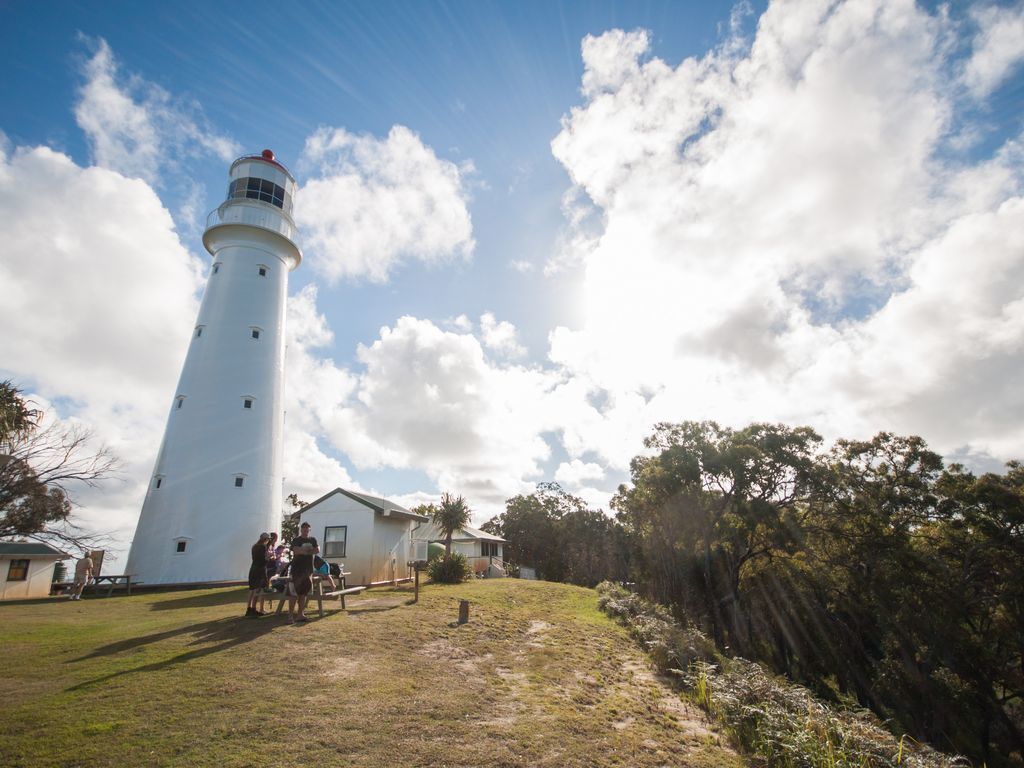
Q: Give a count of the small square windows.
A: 9